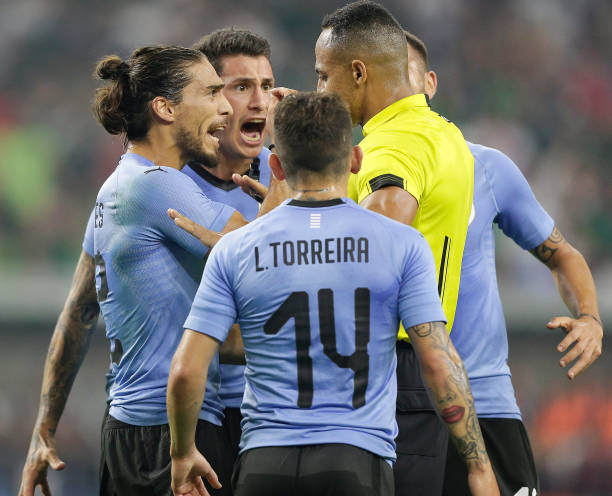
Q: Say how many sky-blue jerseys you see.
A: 4